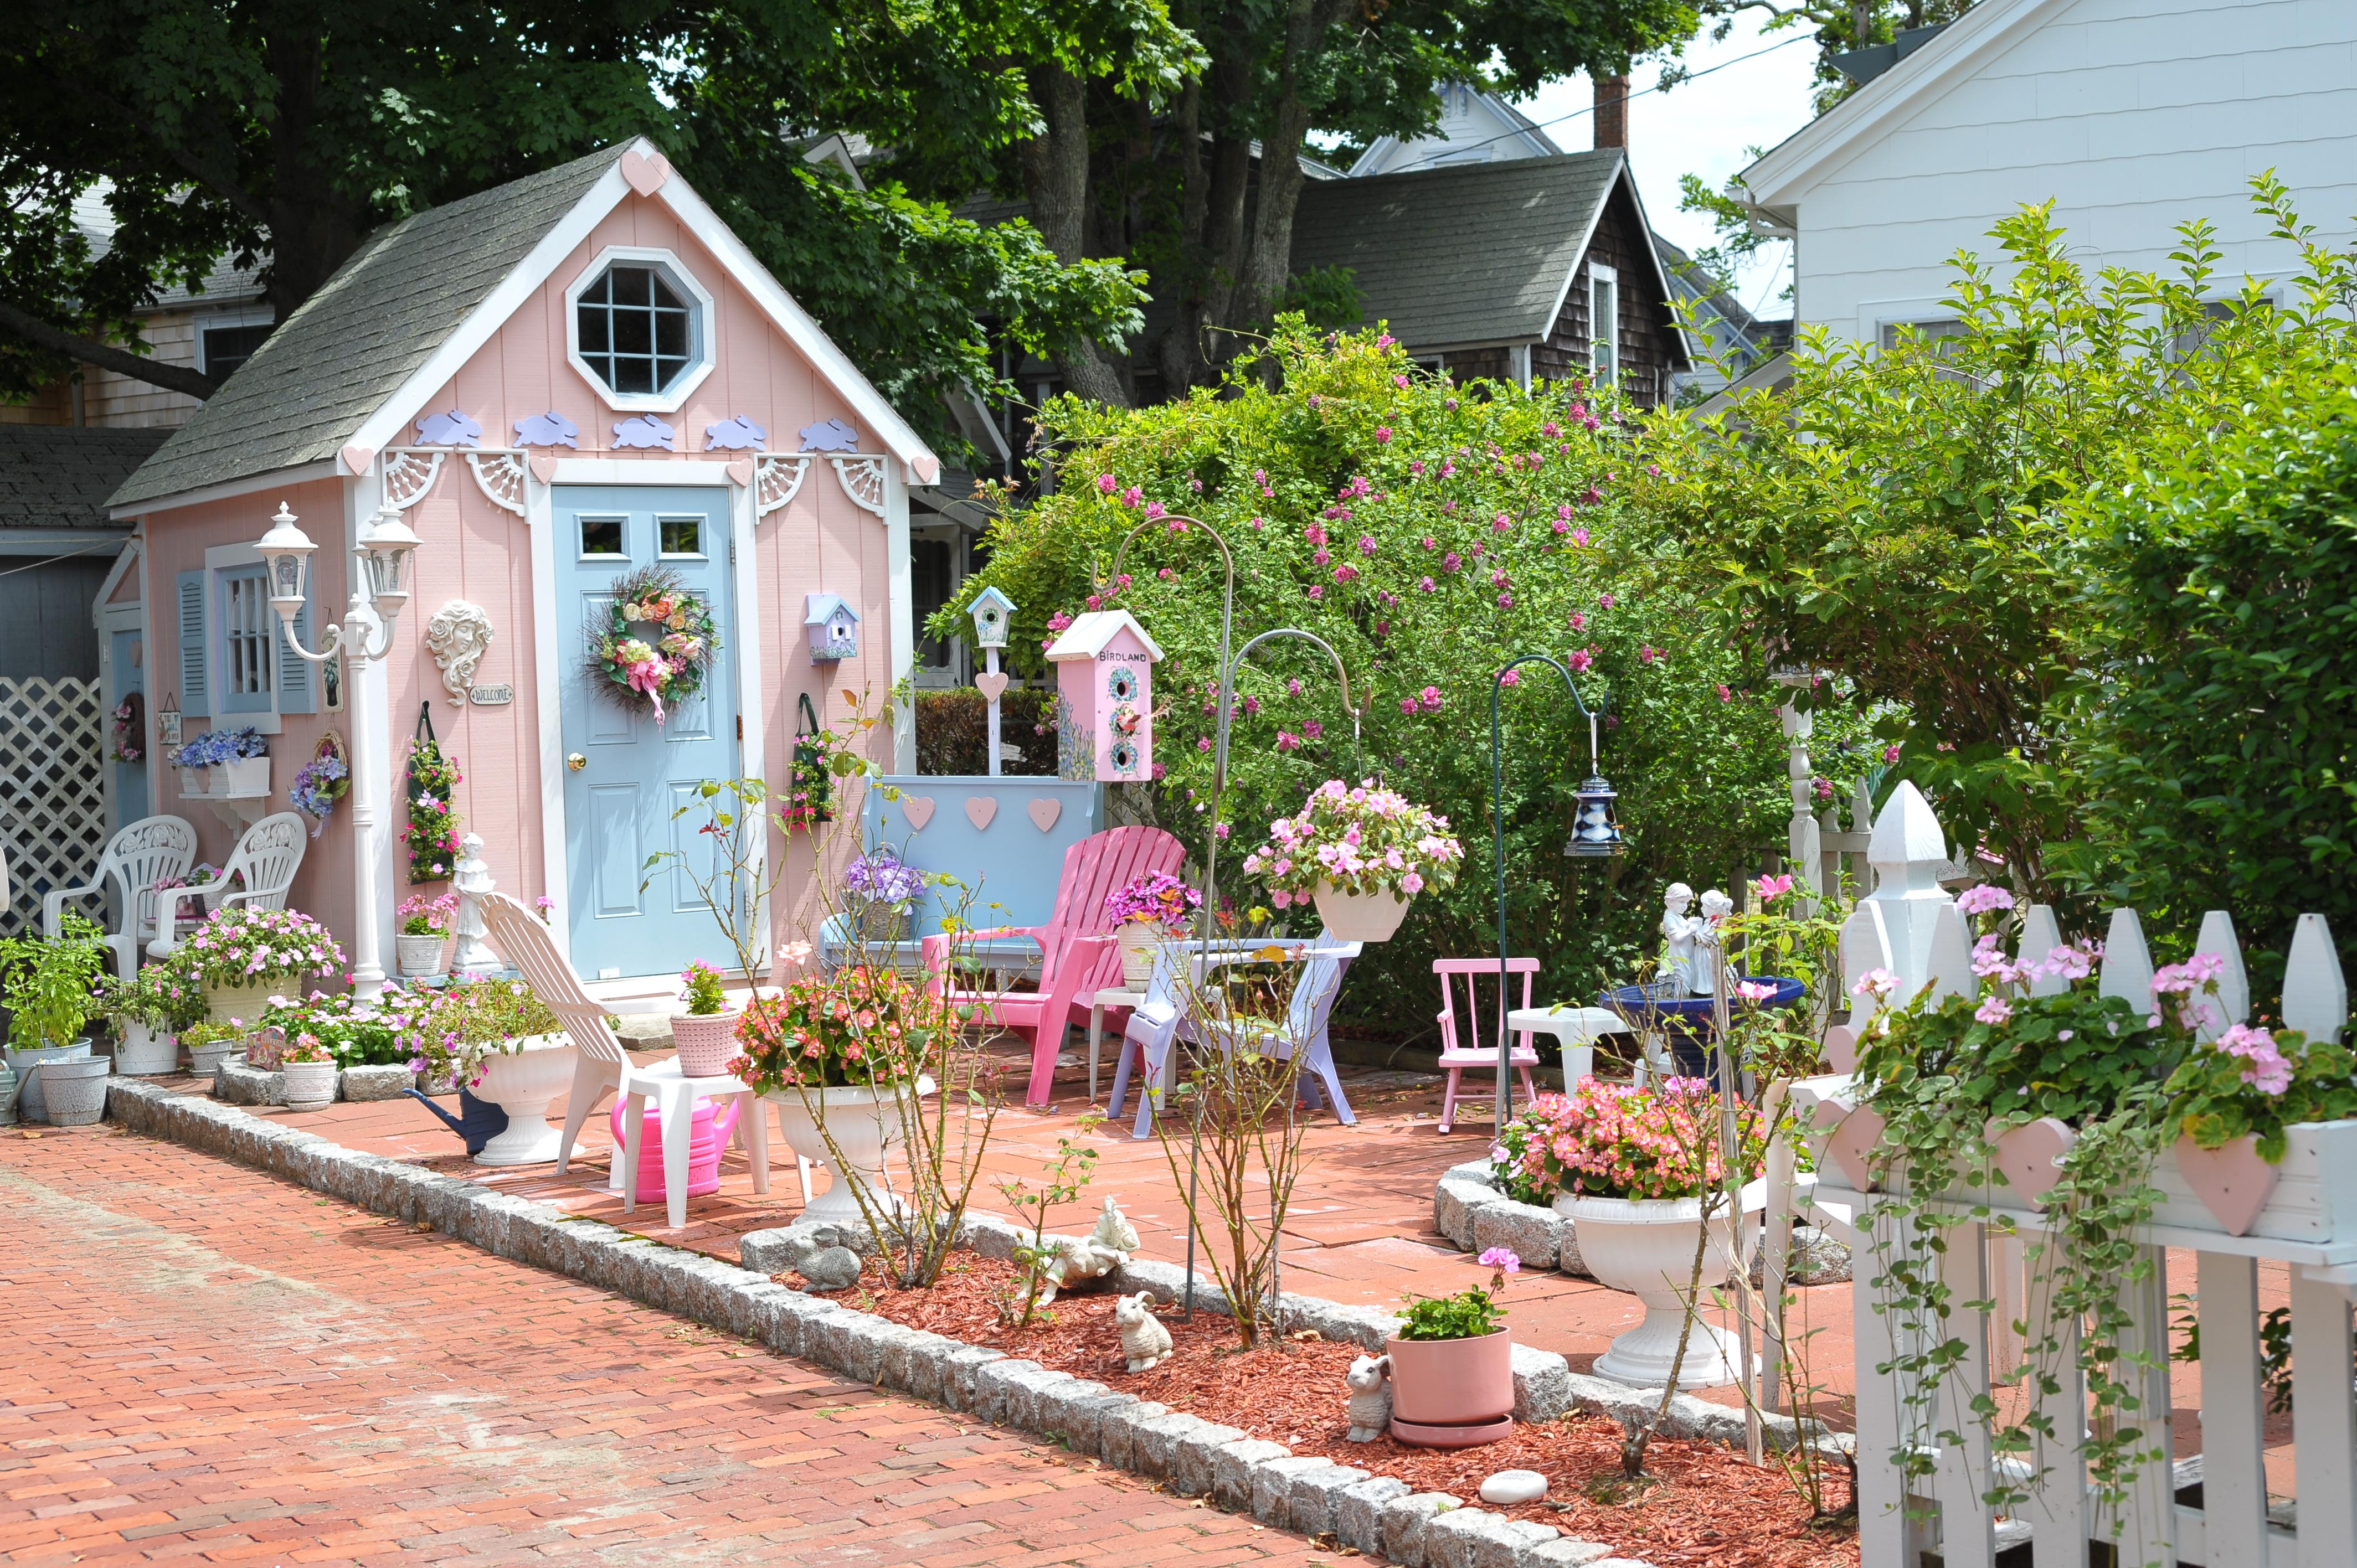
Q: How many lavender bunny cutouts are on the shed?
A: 5